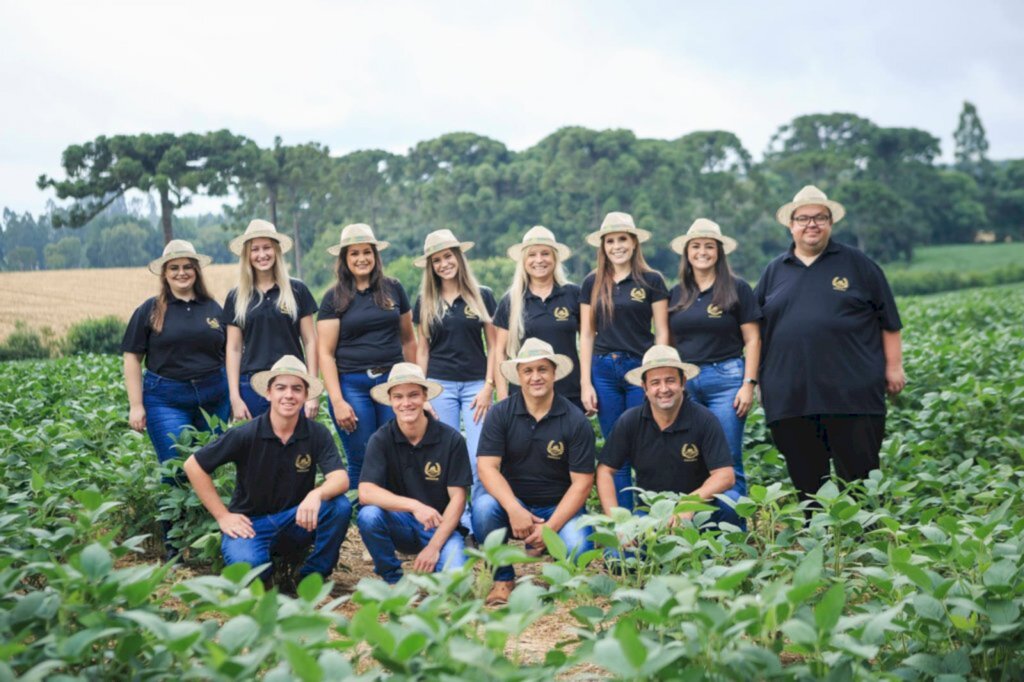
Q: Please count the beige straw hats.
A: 12